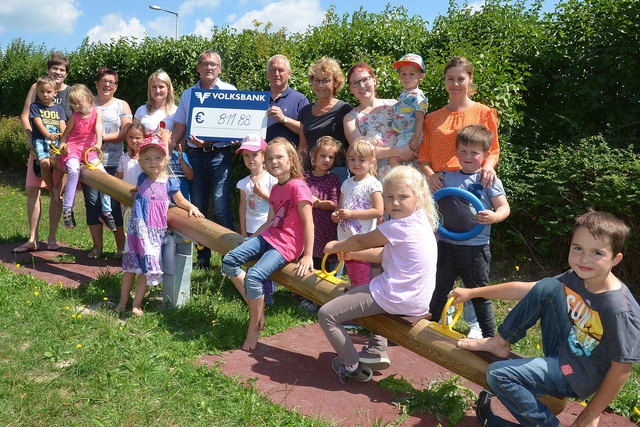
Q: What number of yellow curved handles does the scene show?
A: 4